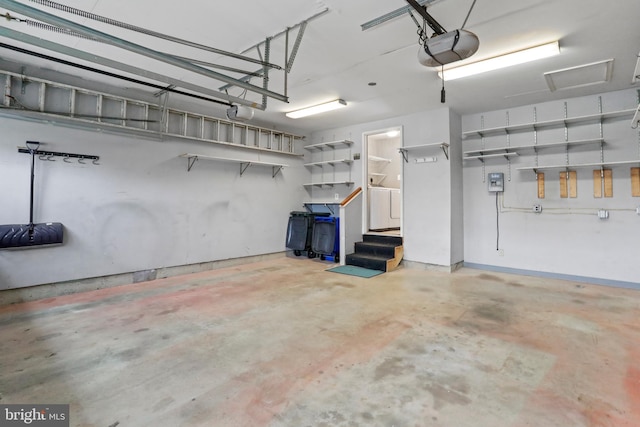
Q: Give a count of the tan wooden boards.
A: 6